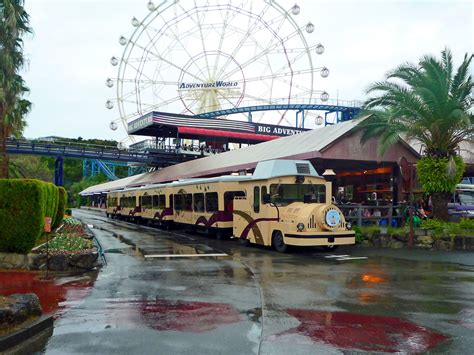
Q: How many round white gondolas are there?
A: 14